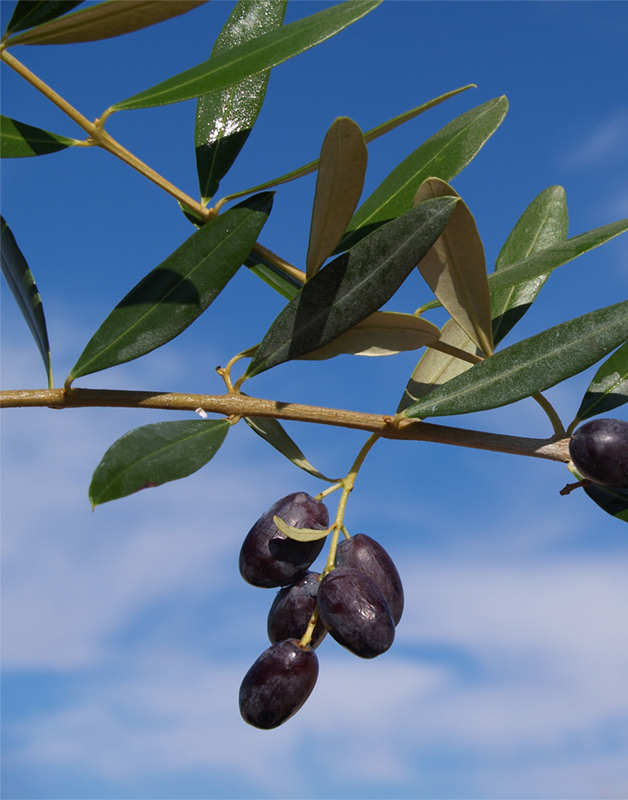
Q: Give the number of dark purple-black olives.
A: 6